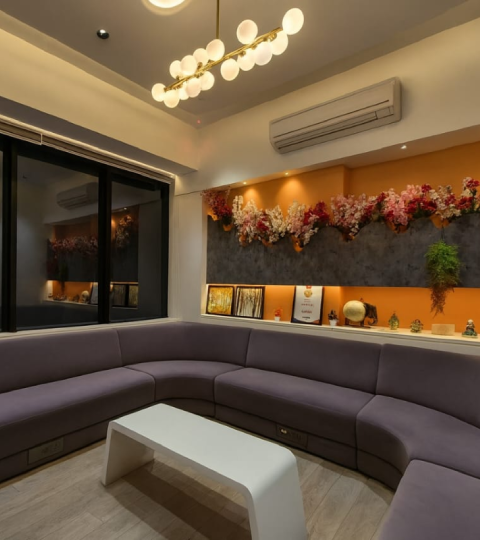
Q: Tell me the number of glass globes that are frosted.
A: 15